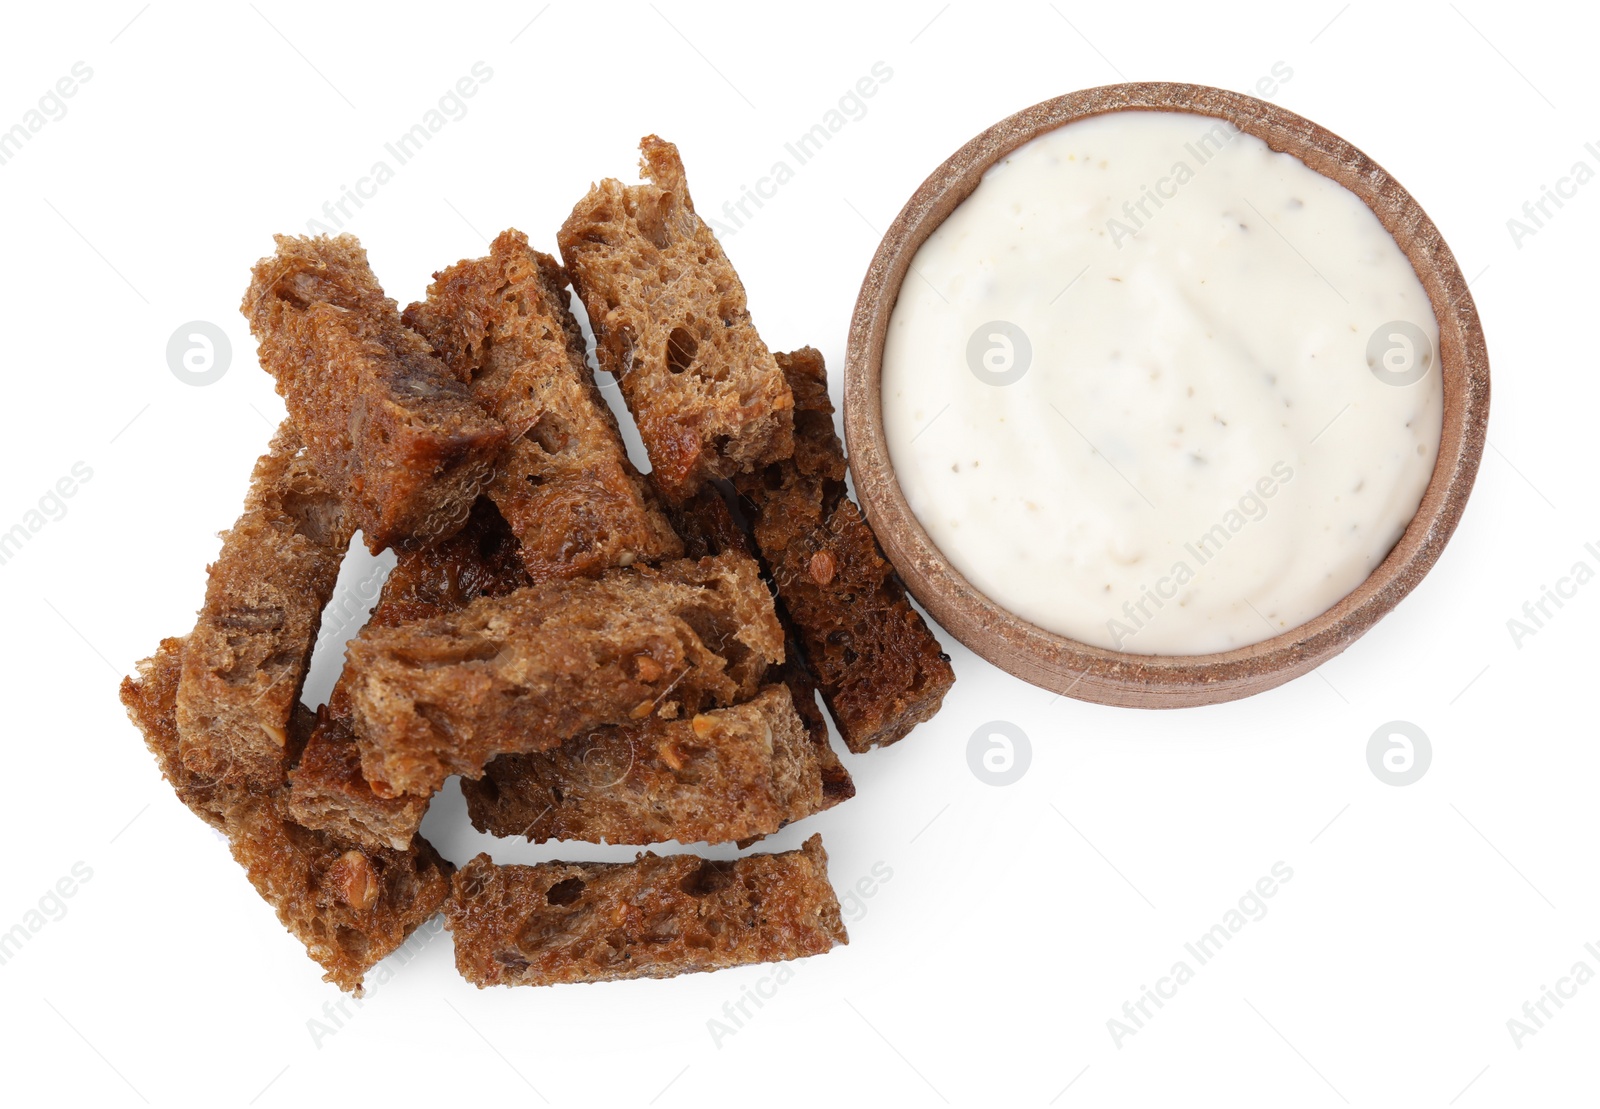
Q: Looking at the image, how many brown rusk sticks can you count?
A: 11